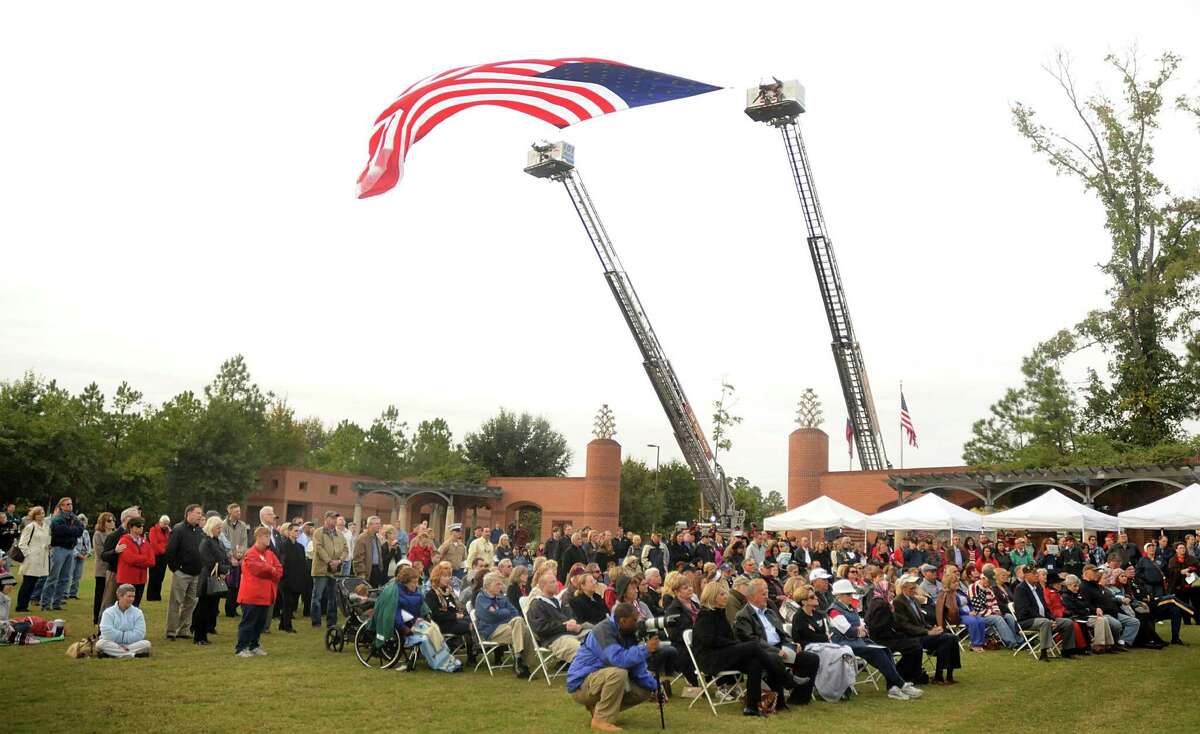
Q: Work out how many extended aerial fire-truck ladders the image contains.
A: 2